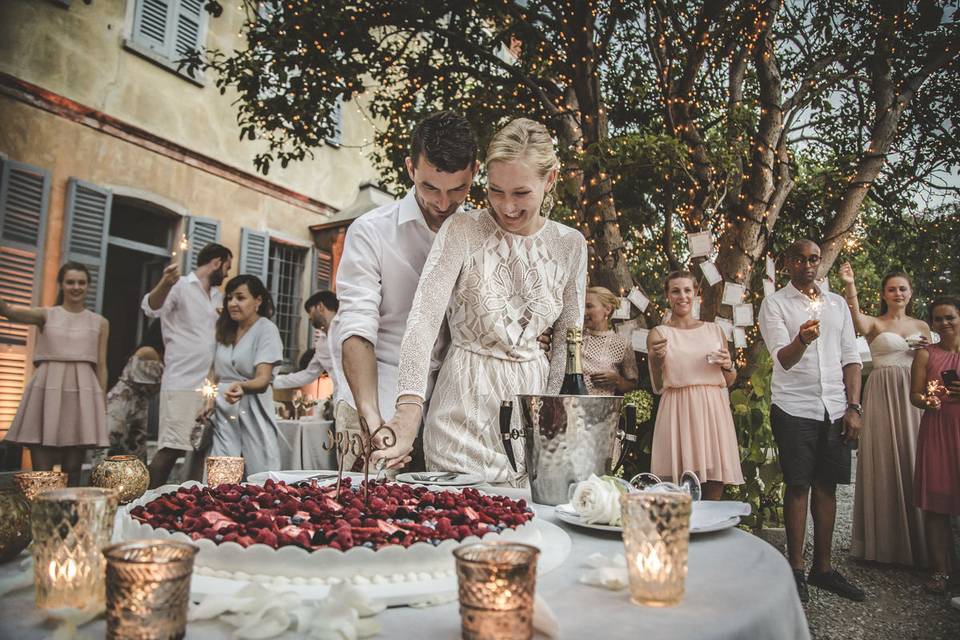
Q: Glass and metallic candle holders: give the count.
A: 8